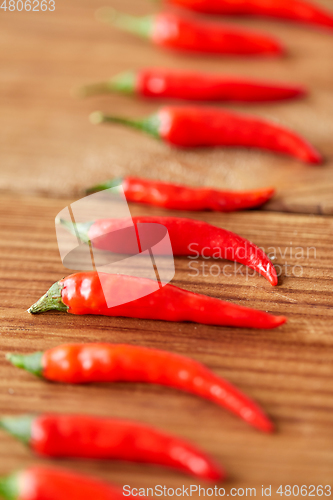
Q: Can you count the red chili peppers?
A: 10